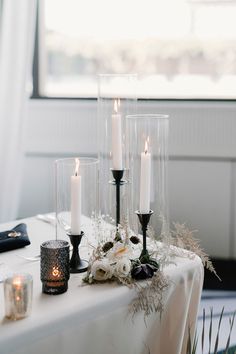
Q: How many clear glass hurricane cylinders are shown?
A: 3